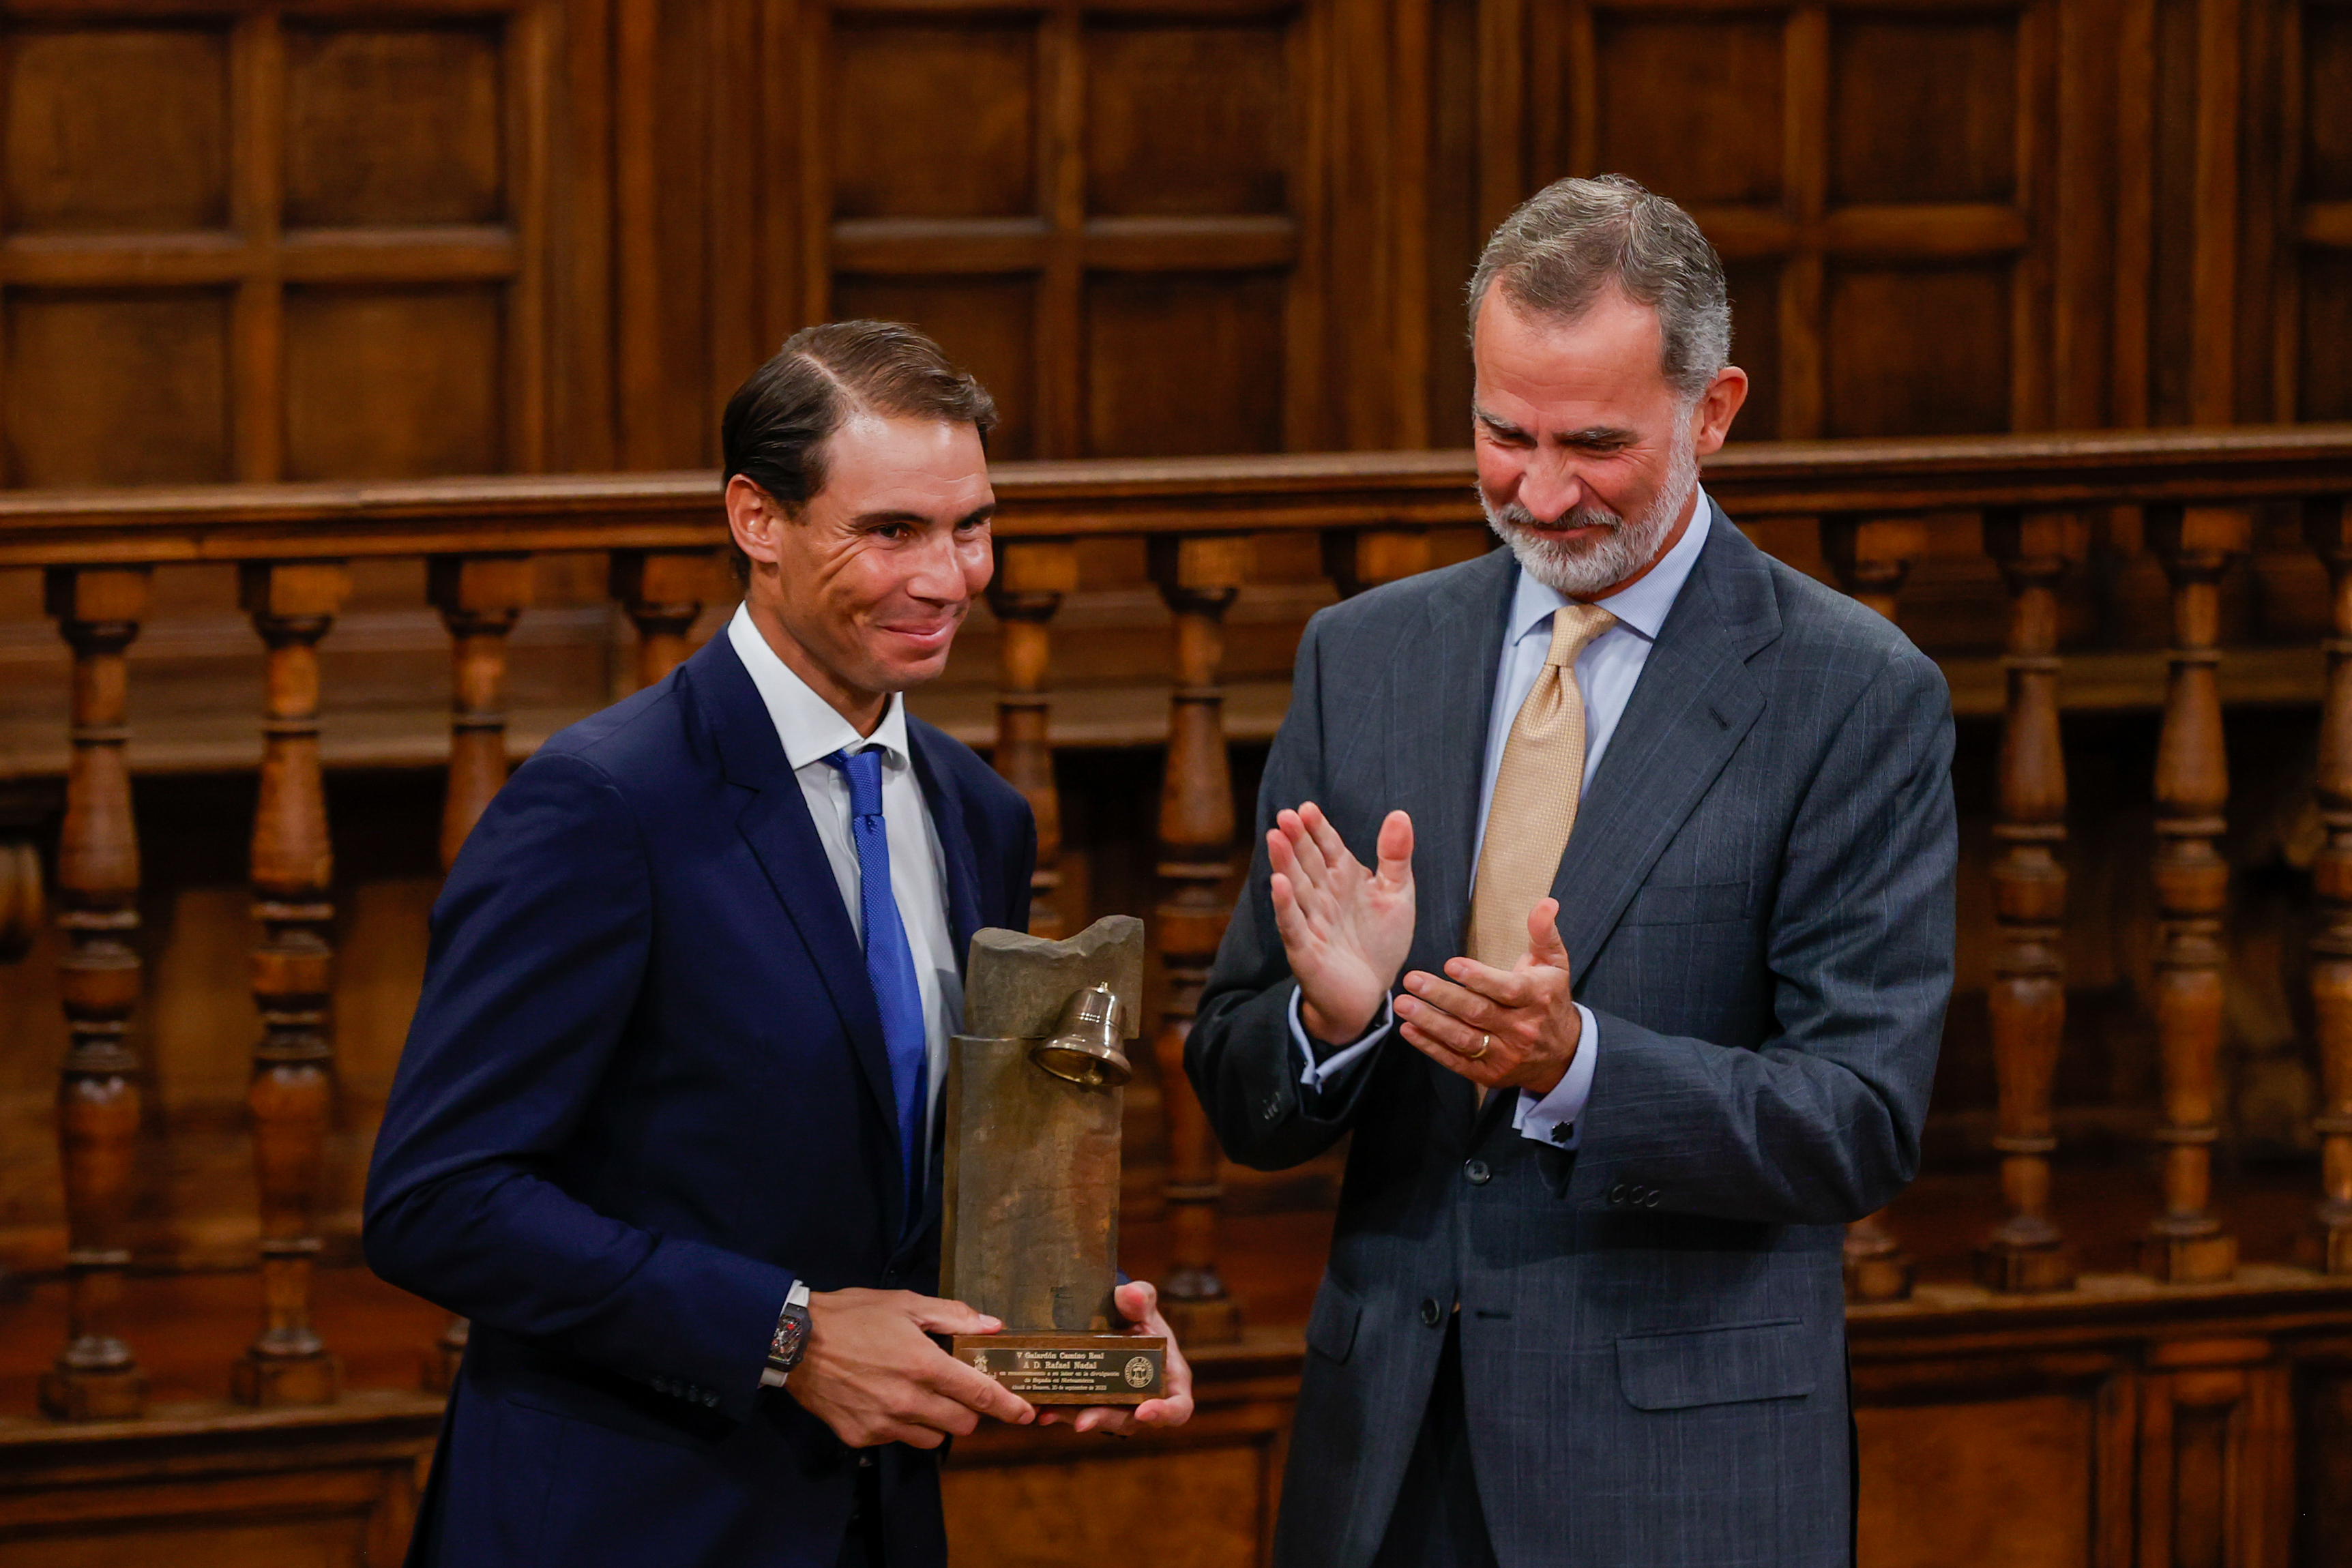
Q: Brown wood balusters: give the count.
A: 11